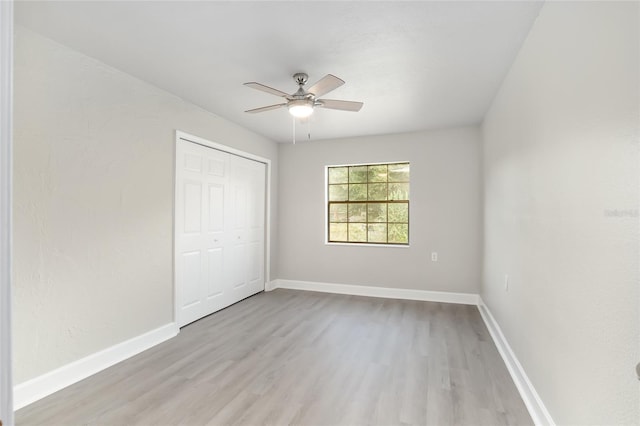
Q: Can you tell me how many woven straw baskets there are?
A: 0